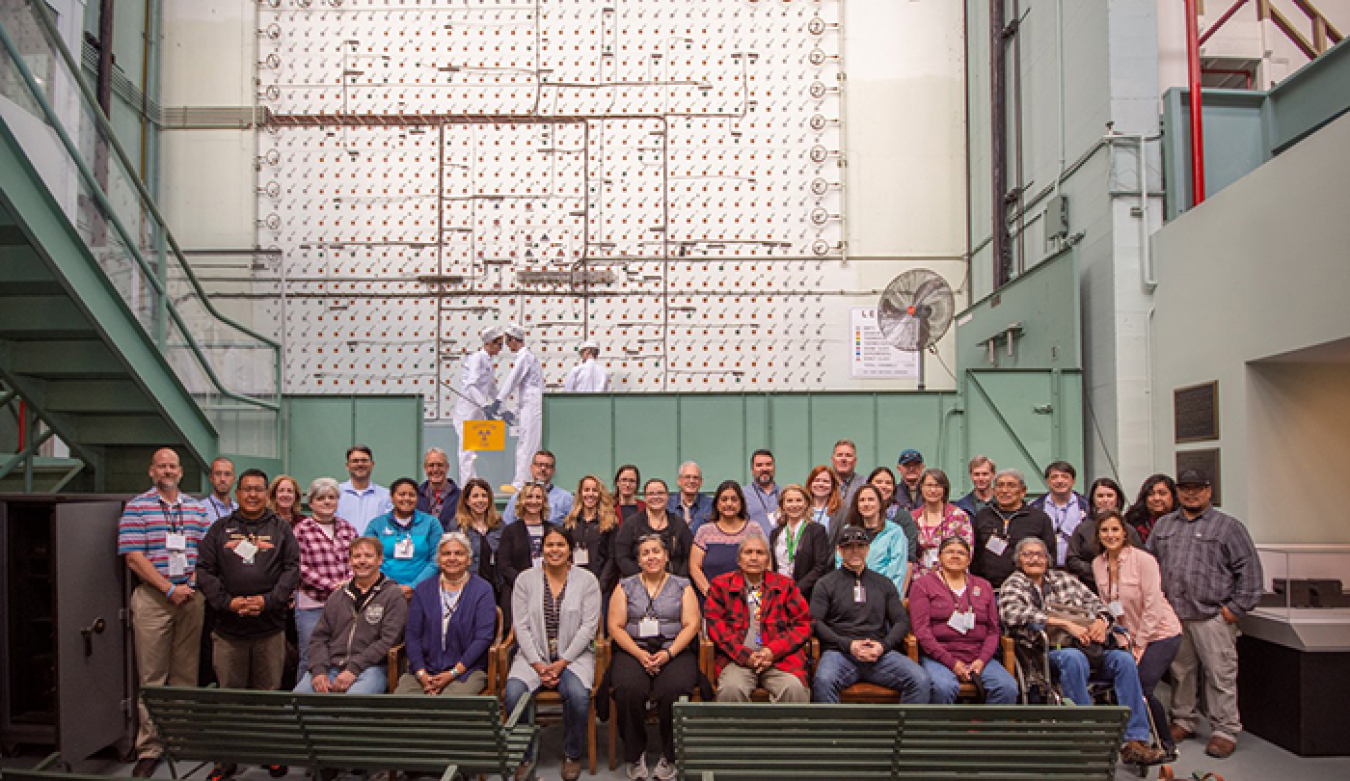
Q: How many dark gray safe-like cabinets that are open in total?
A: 1